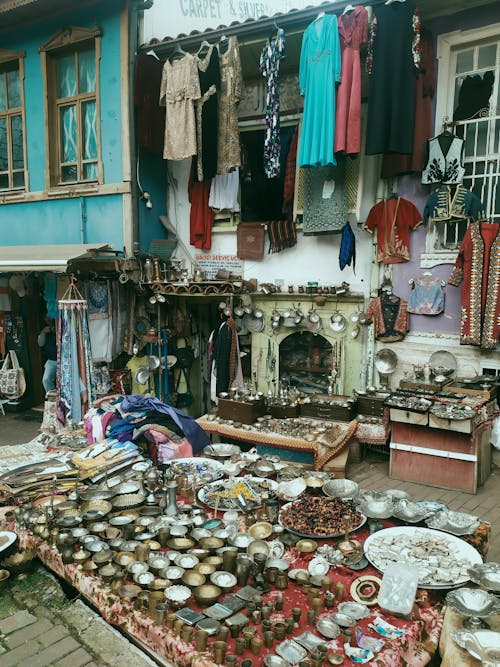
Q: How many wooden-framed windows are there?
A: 2